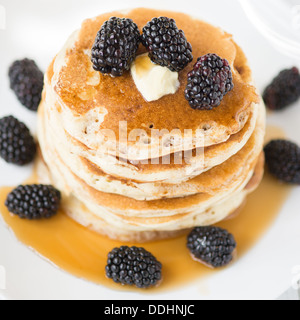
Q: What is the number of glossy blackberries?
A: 10